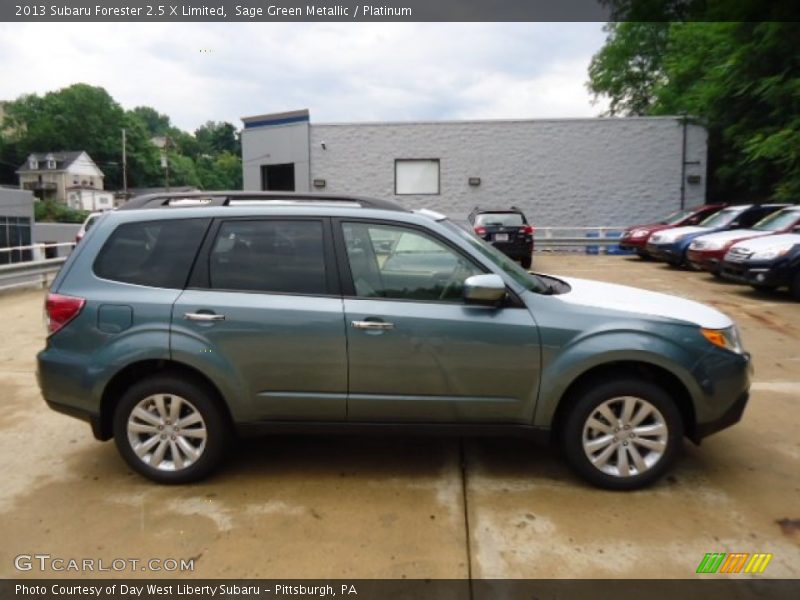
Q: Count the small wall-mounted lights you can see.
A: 3